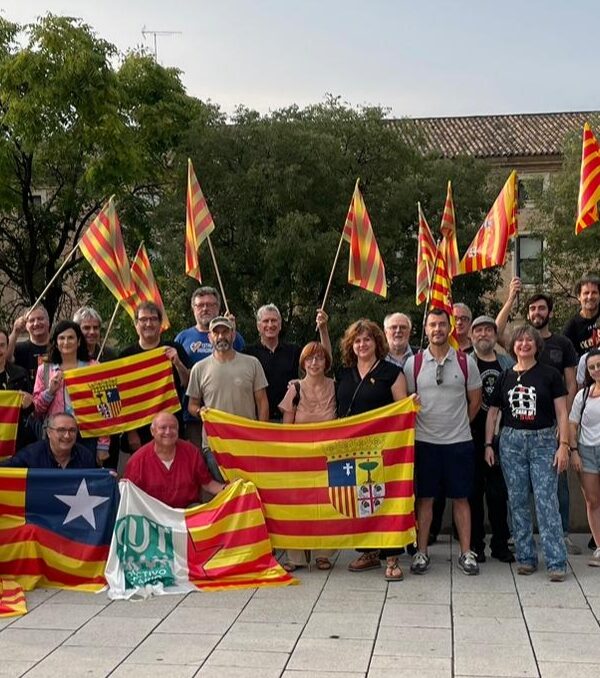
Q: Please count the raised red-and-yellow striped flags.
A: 9